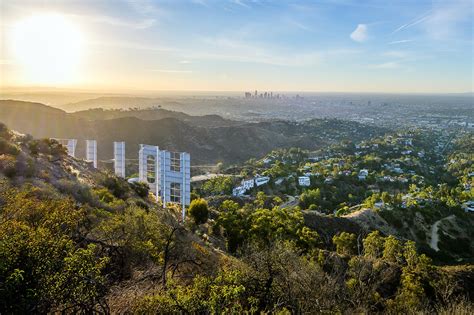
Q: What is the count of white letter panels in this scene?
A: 5